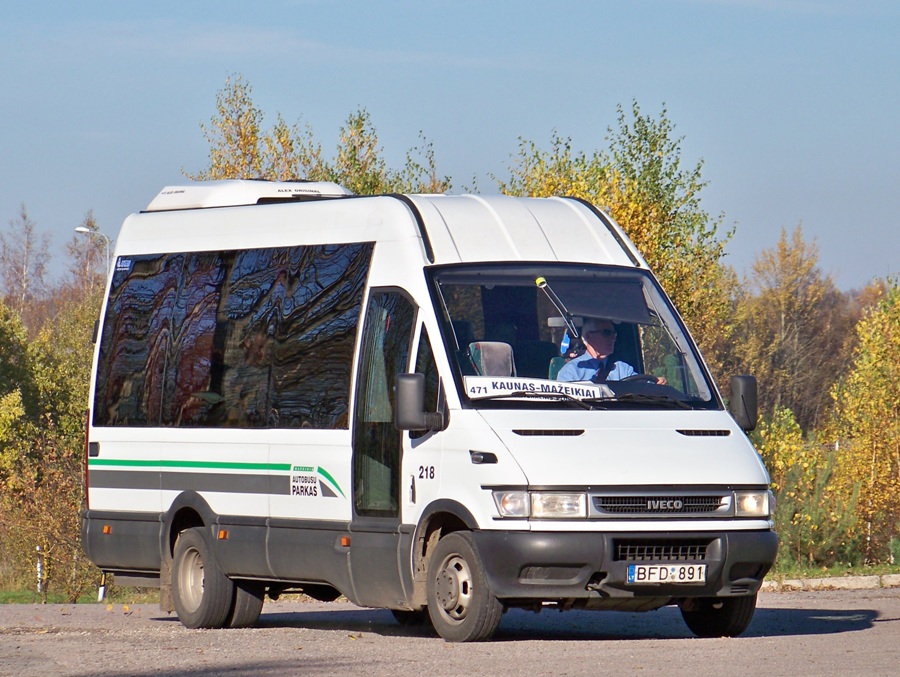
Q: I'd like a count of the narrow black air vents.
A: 2